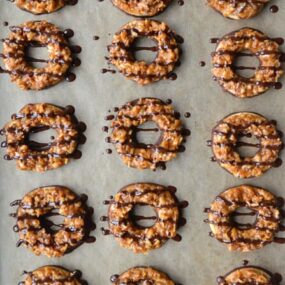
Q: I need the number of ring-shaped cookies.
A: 15